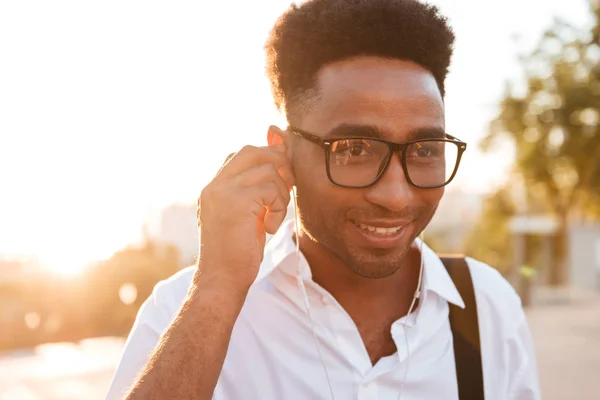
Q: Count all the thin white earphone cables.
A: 2